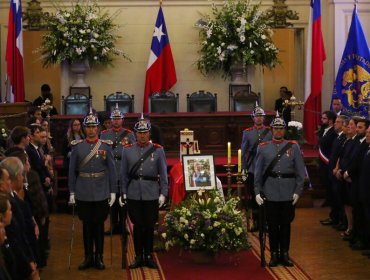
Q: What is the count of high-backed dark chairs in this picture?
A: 5